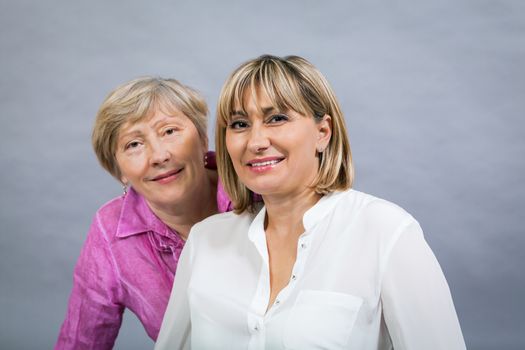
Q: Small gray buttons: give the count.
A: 4